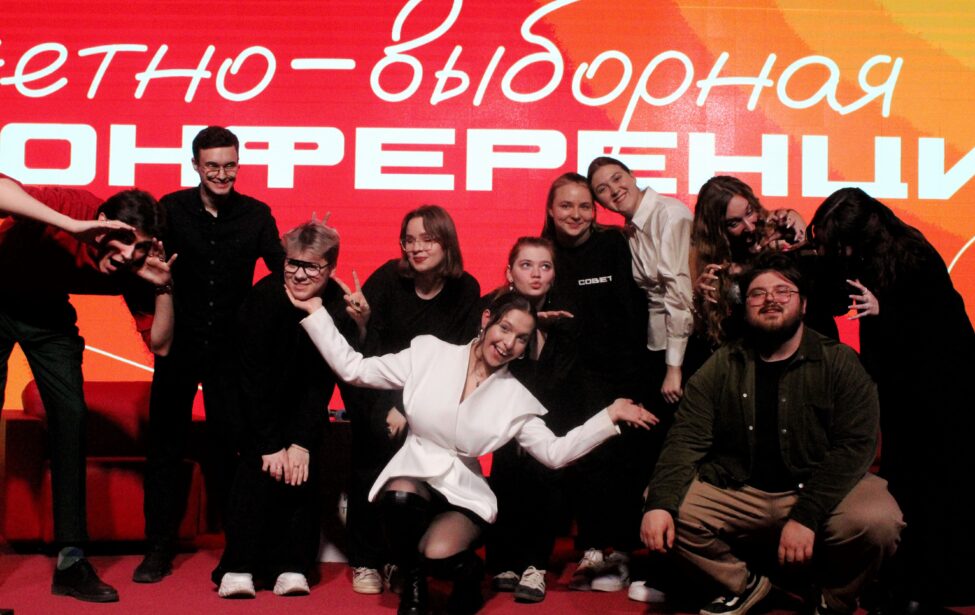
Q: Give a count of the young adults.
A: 11